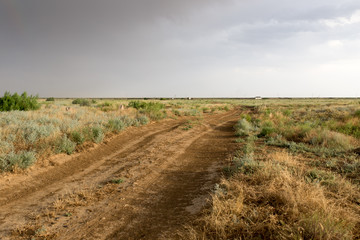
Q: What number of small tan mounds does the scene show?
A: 2